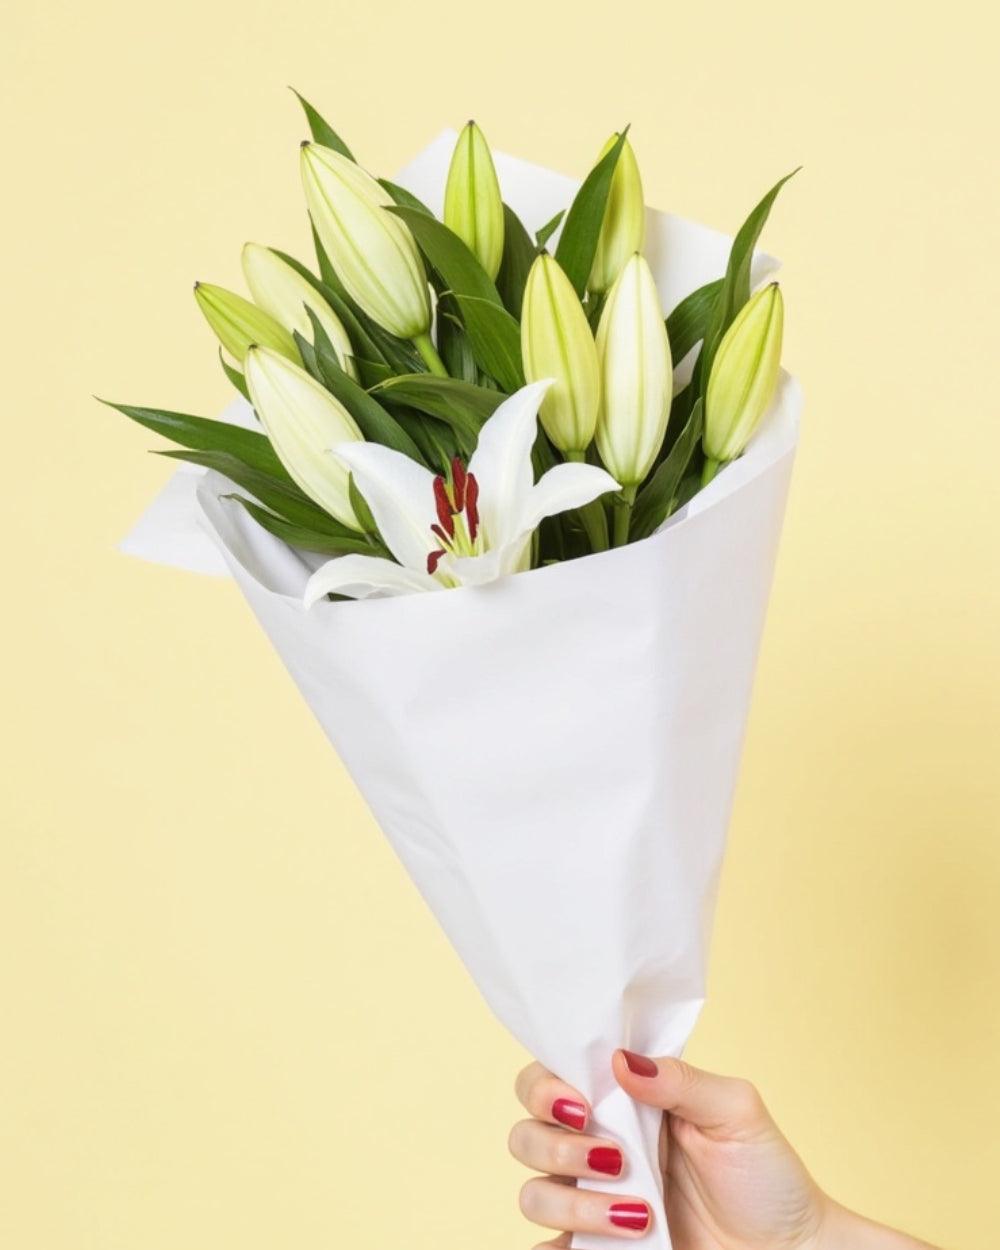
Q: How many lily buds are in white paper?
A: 9